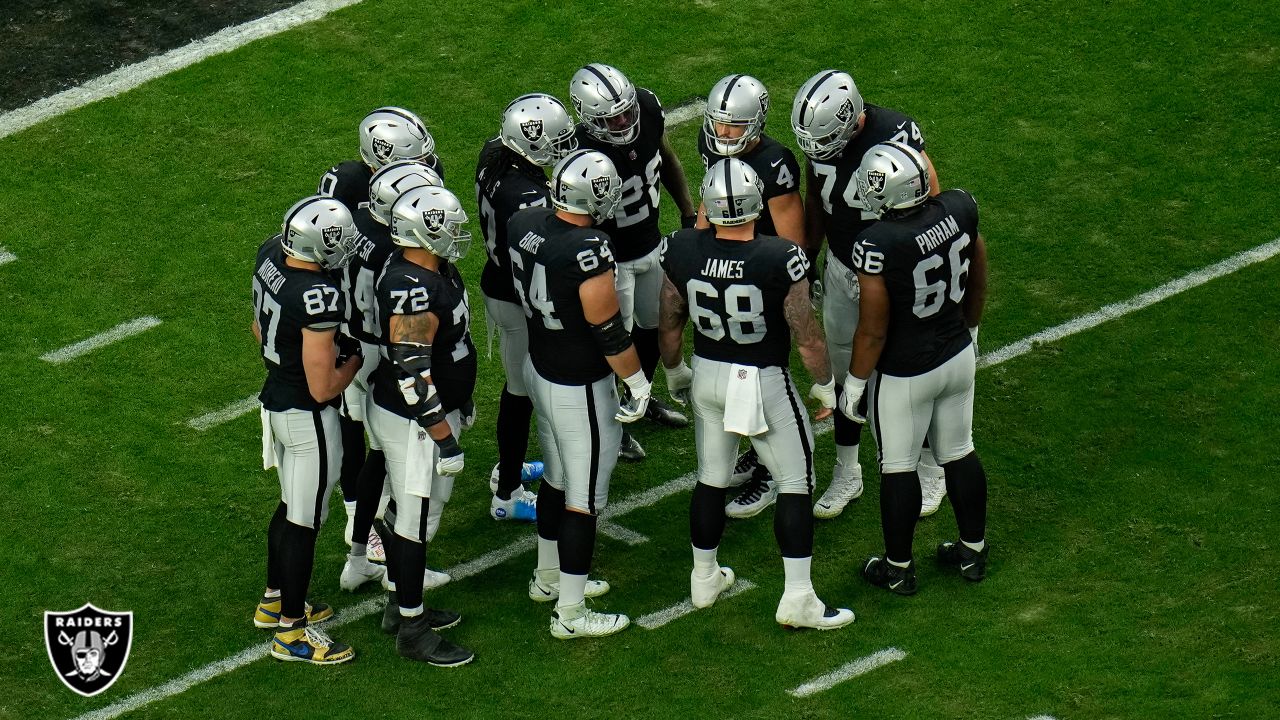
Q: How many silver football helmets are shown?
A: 11